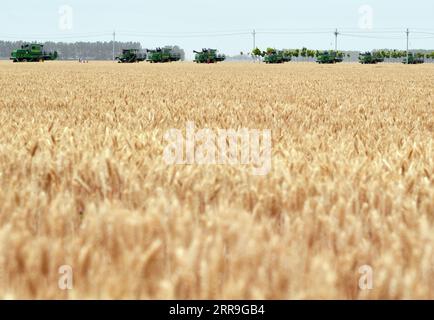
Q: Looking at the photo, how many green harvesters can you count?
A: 8